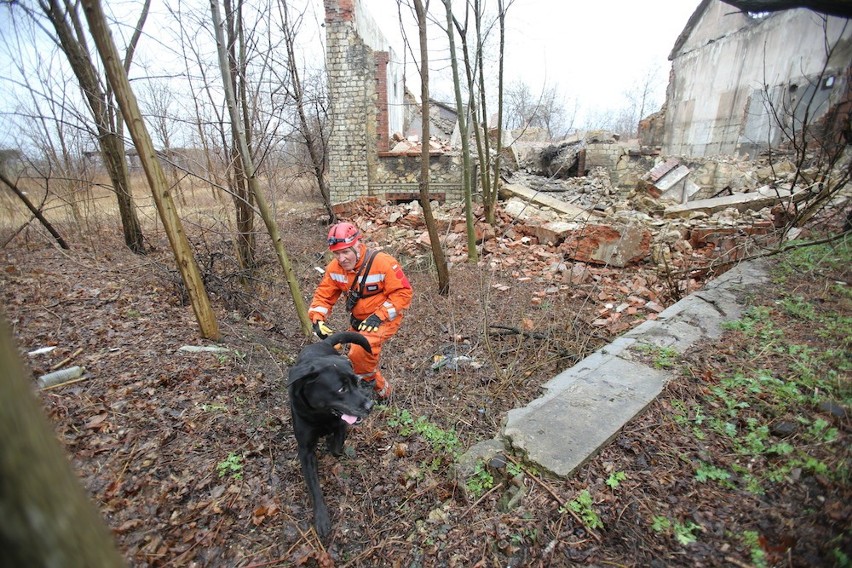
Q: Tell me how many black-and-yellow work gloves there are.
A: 2